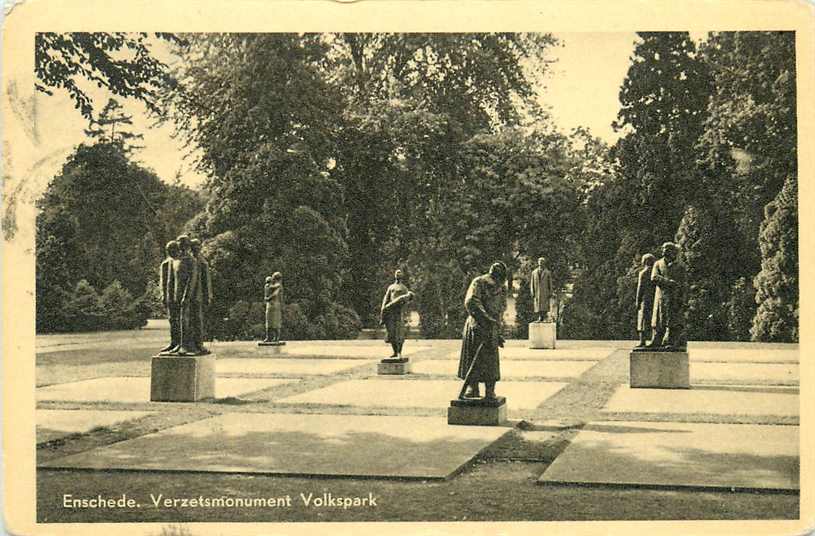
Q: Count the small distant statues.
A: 3